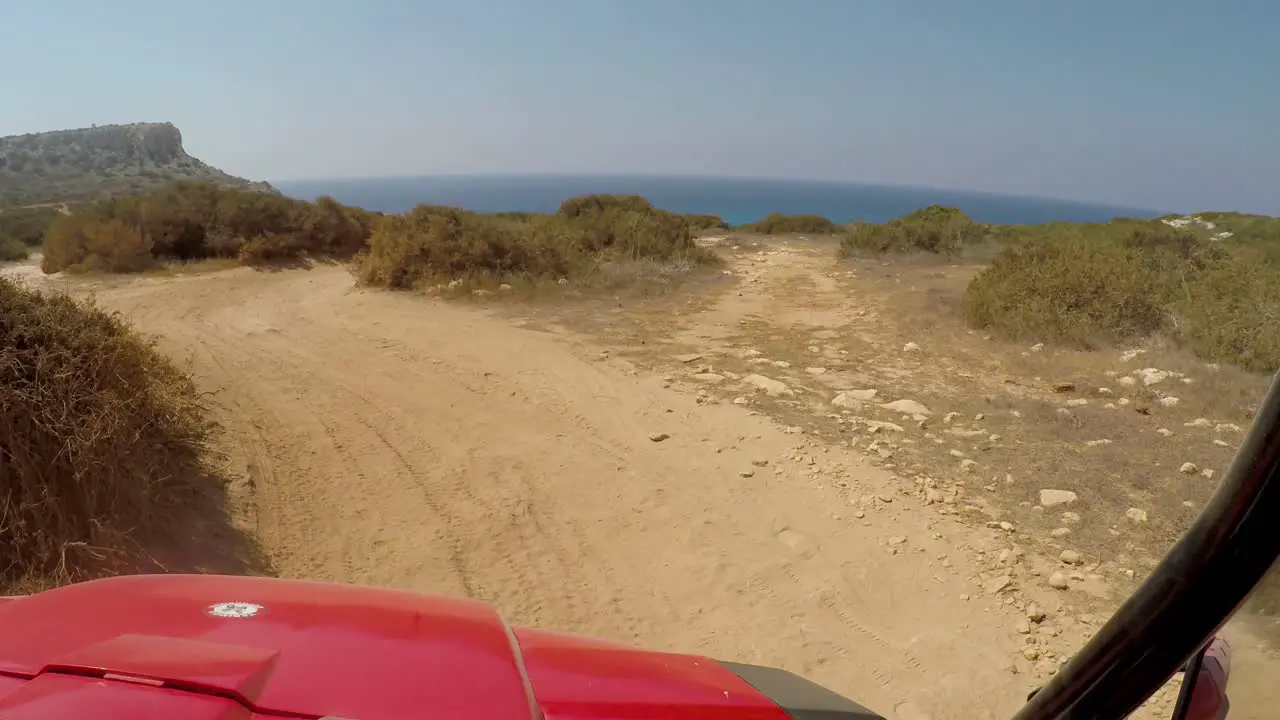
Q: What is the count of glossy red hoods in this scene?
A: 1